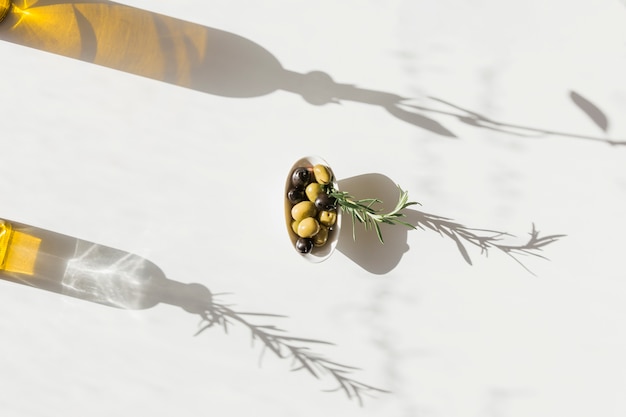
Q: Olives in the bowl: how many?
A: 11